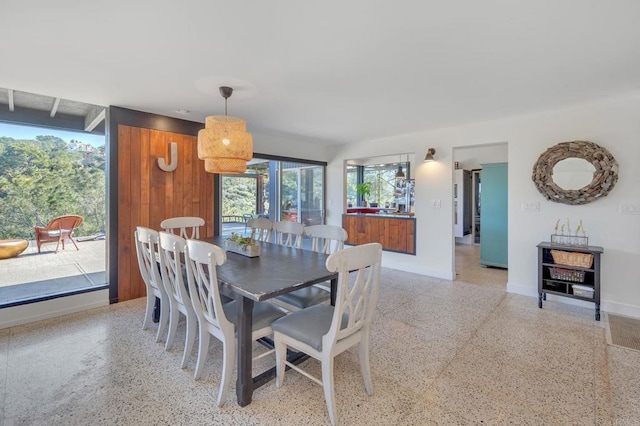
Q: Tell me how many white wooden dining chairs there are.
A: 8